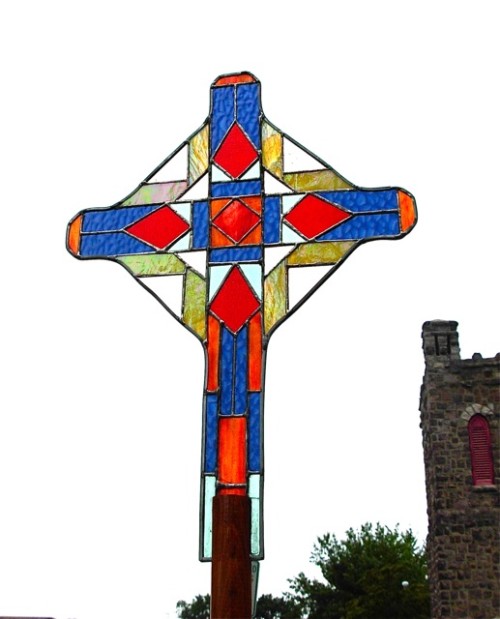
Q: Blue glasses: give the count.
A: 14